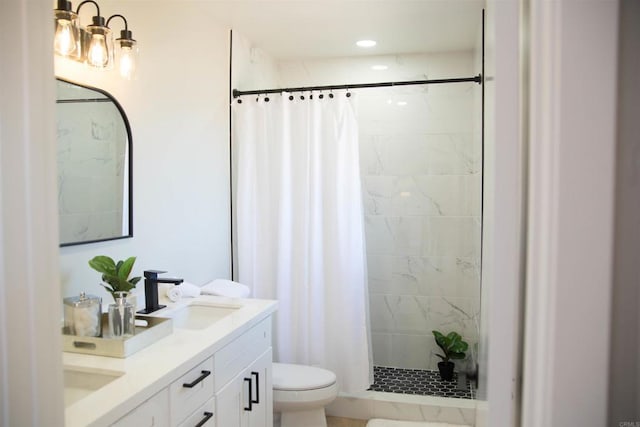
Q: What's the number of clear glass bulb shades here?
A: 3